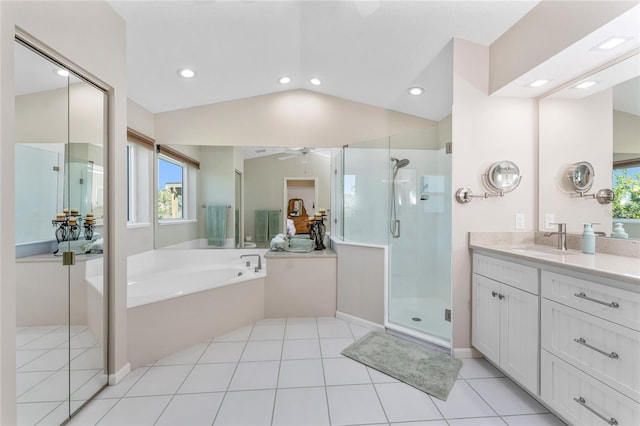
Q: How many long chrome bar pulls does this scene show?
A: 3